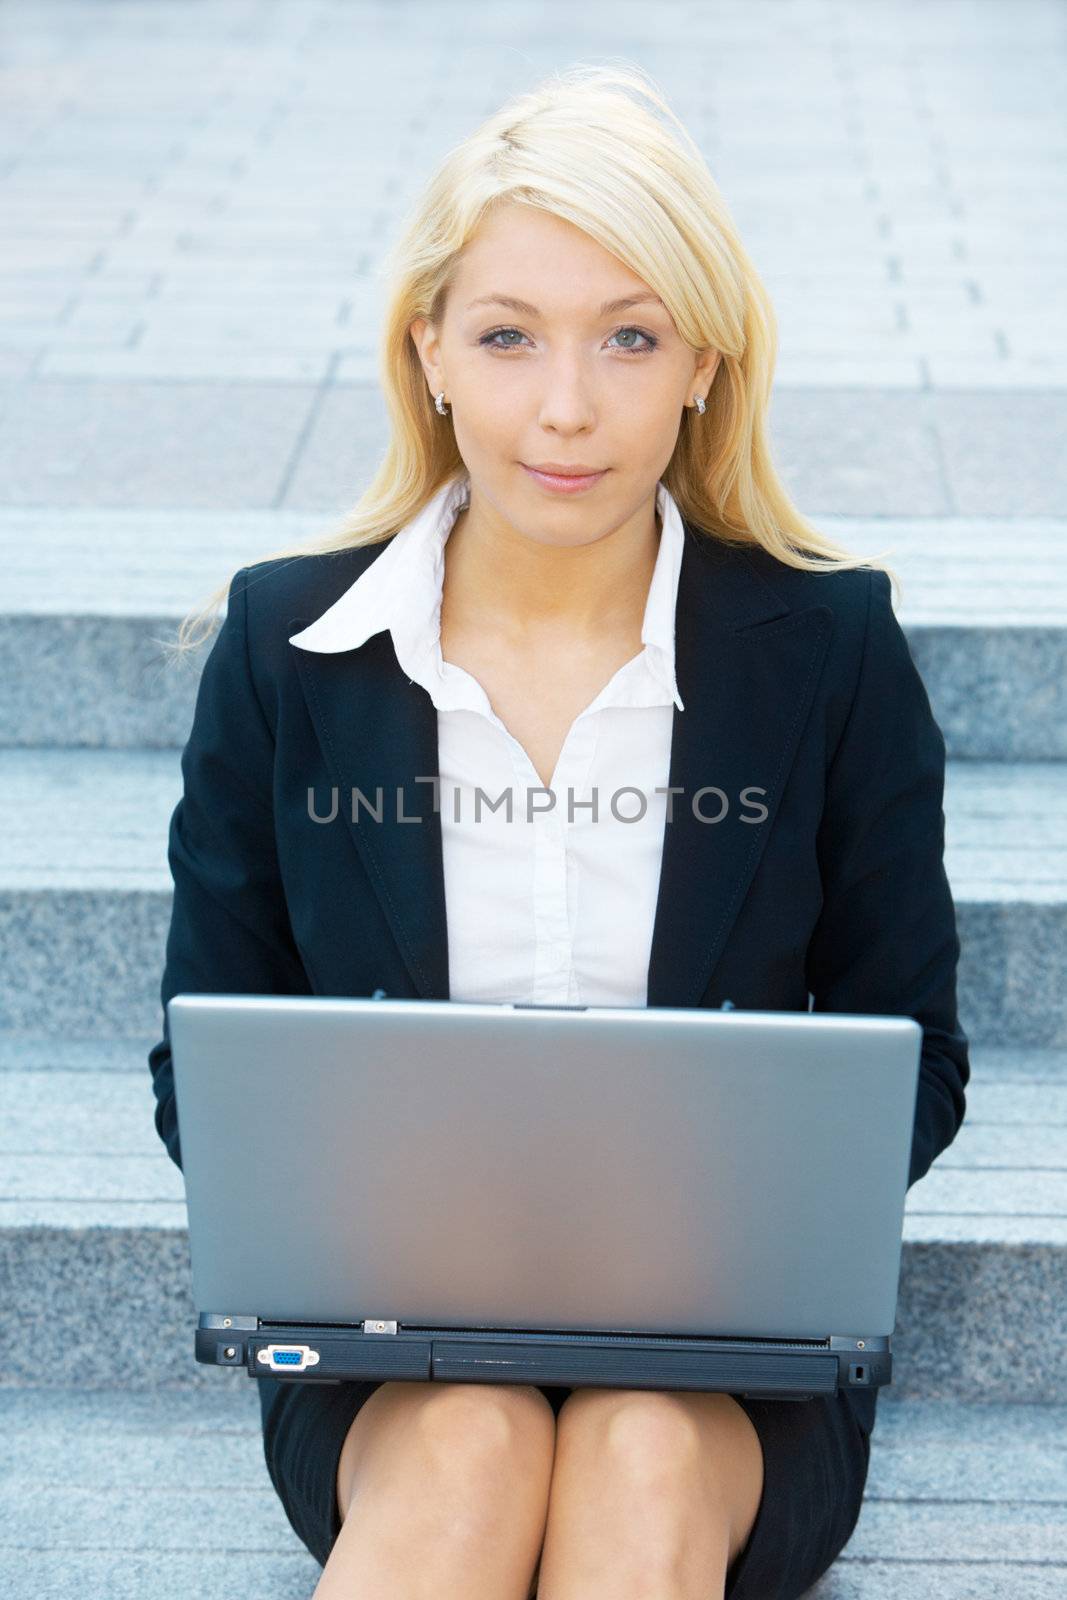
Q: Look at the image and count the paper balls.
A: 0